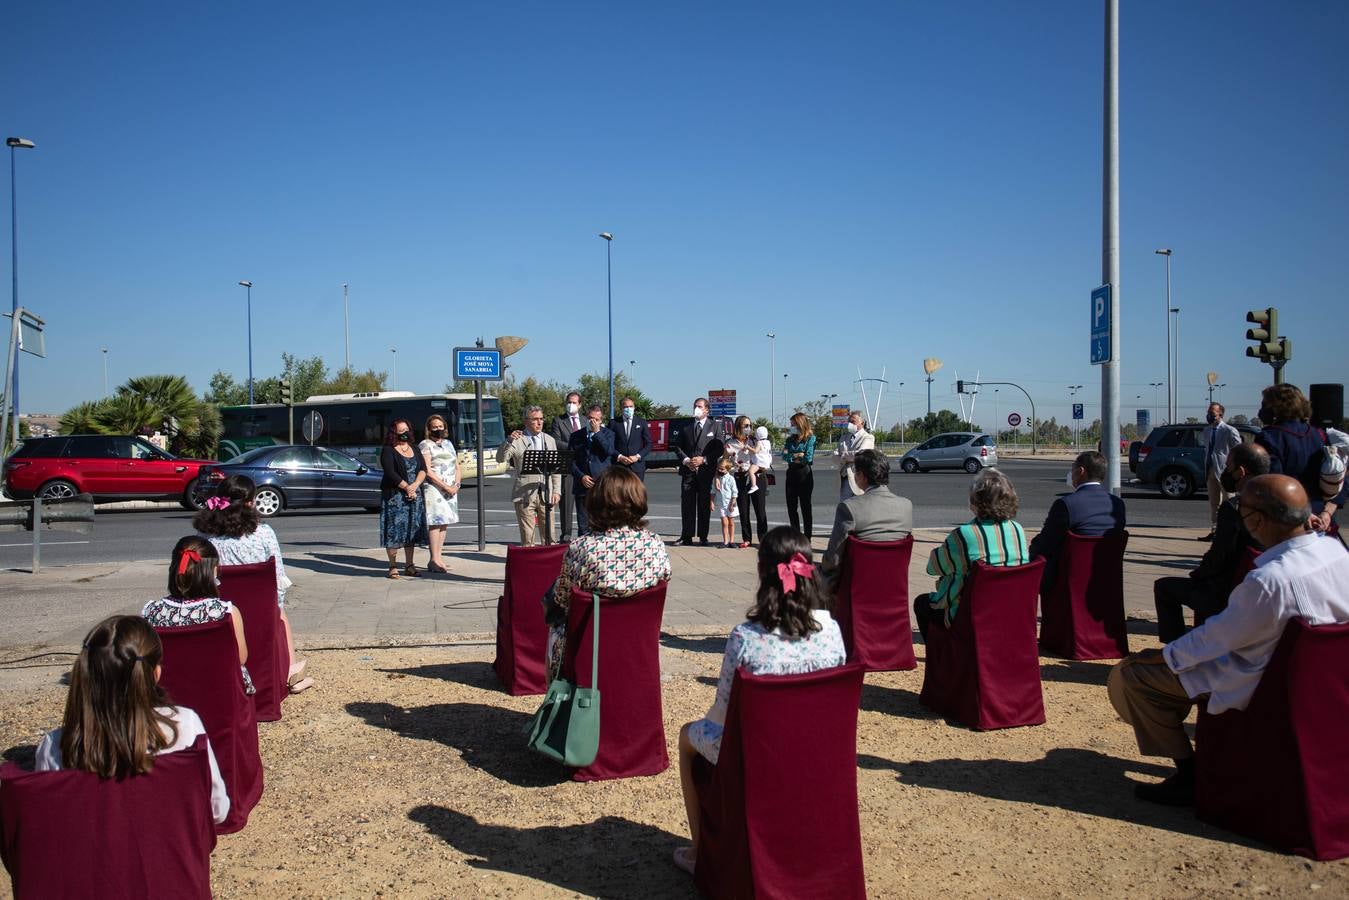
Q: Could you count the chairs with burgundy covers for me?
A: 11